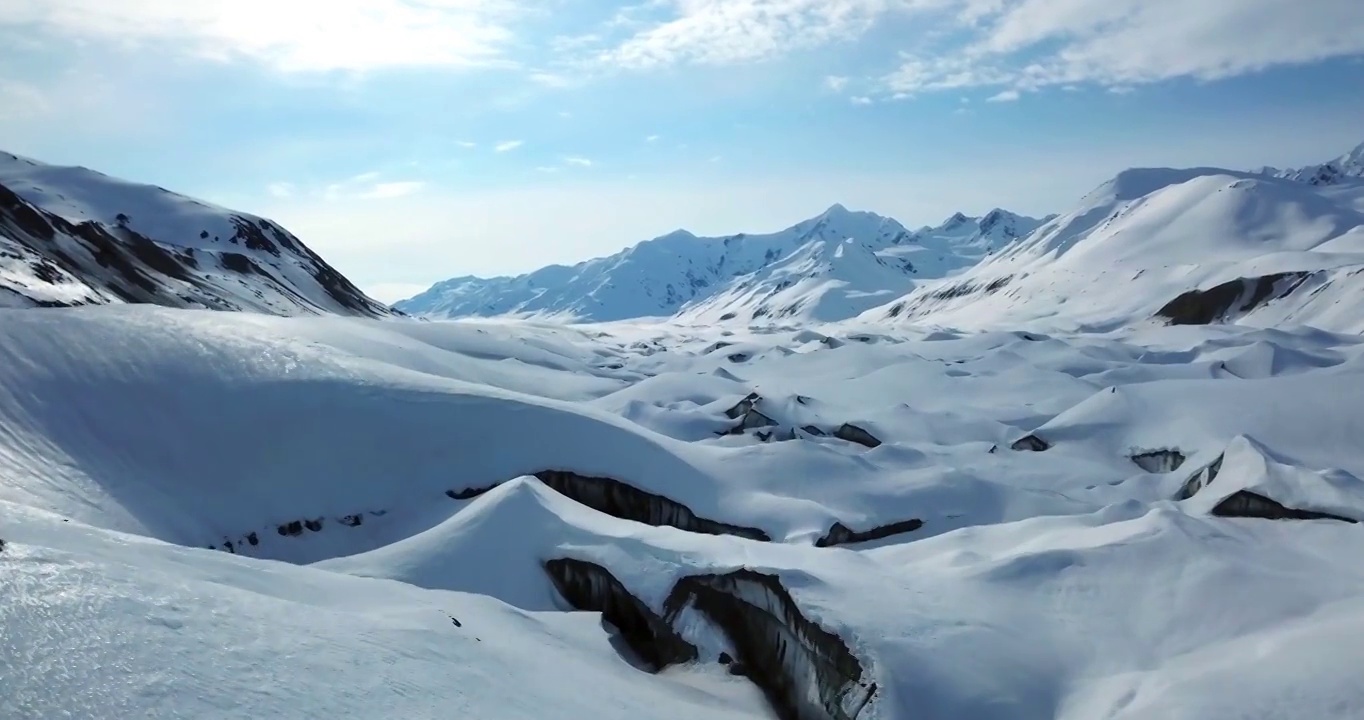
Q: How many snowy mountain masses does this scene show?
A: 3